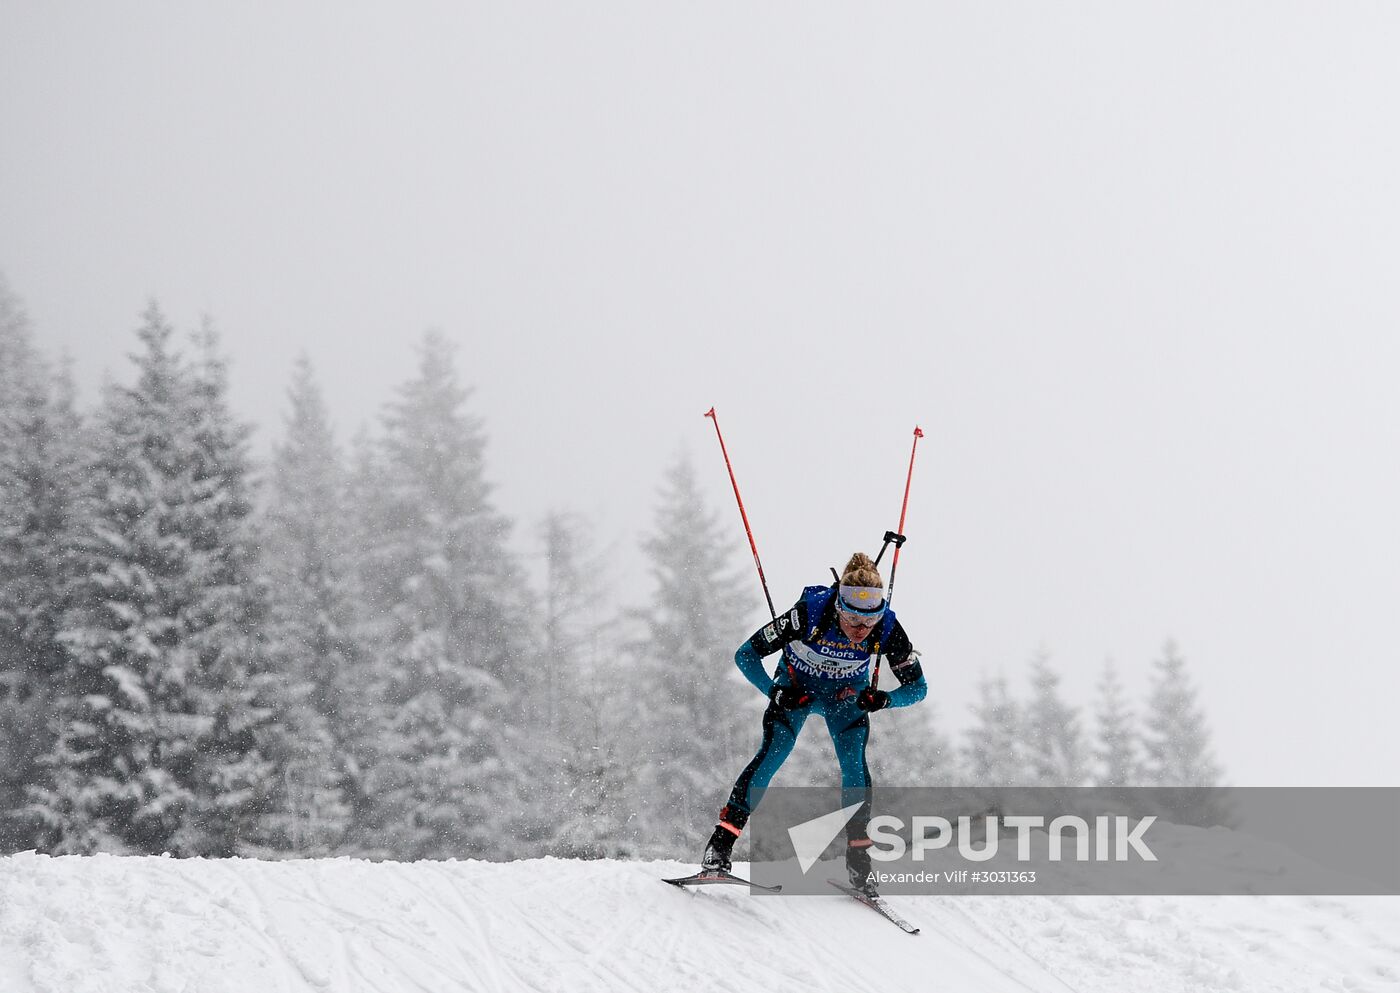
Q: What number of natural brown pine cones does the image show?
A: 0